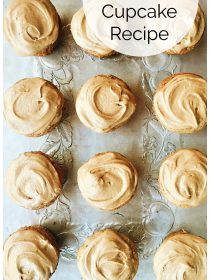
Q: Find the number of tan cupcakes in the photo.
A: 12